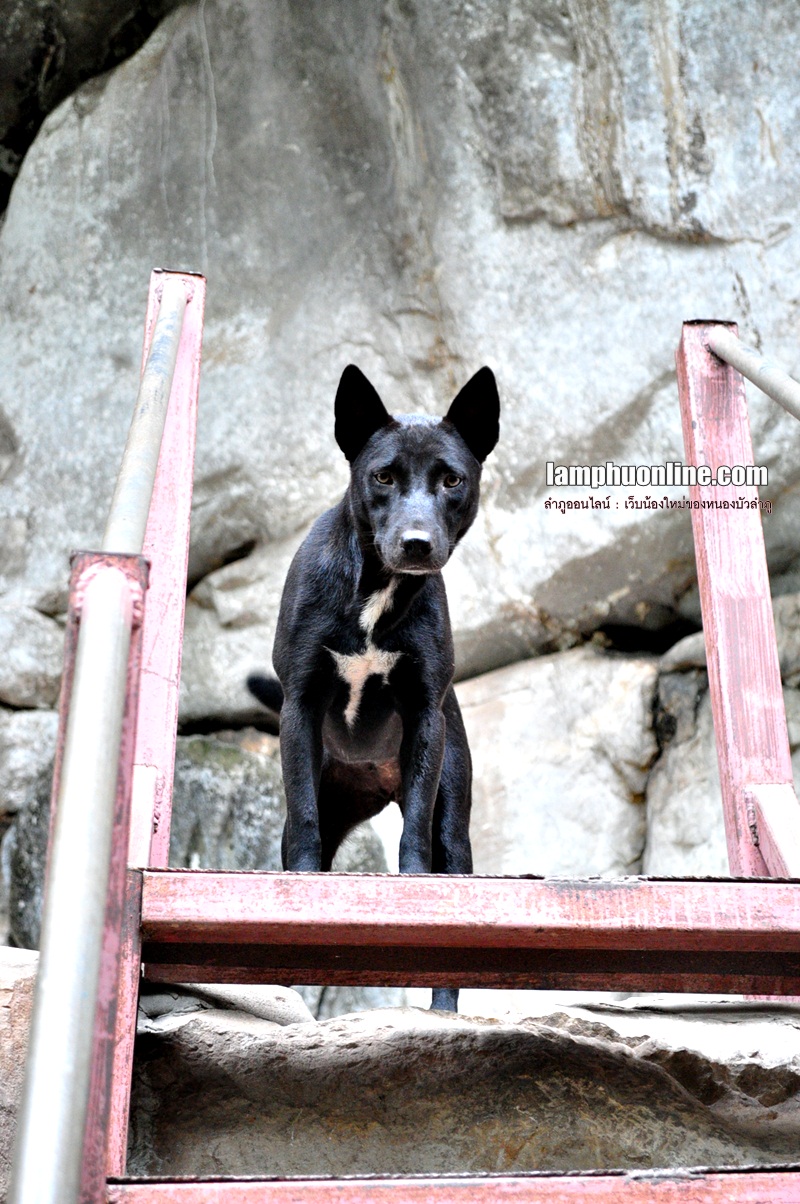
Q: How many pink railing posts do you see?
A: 3